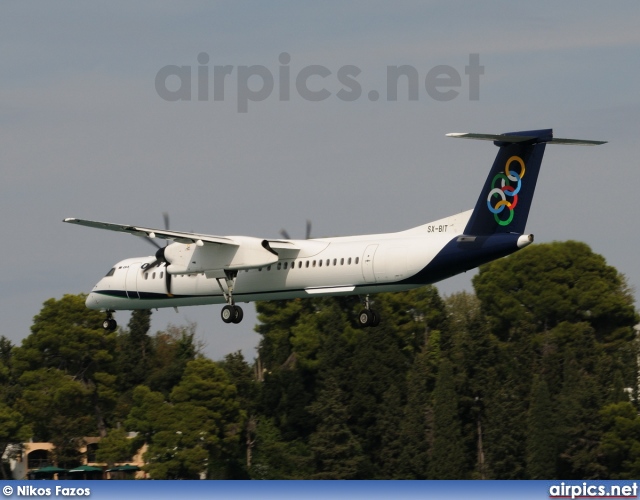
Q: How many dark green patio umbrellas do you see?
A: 3